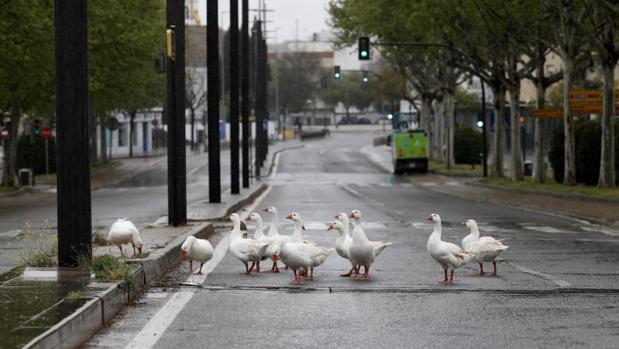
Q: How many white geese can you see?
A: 12